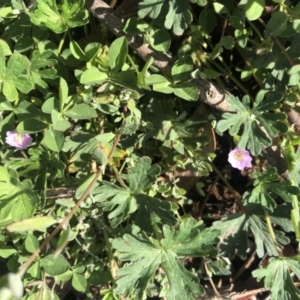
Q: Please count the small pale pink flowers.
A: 2